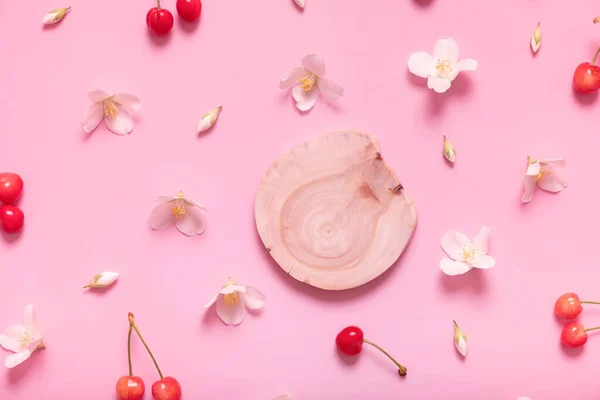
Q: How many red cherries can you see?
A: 10